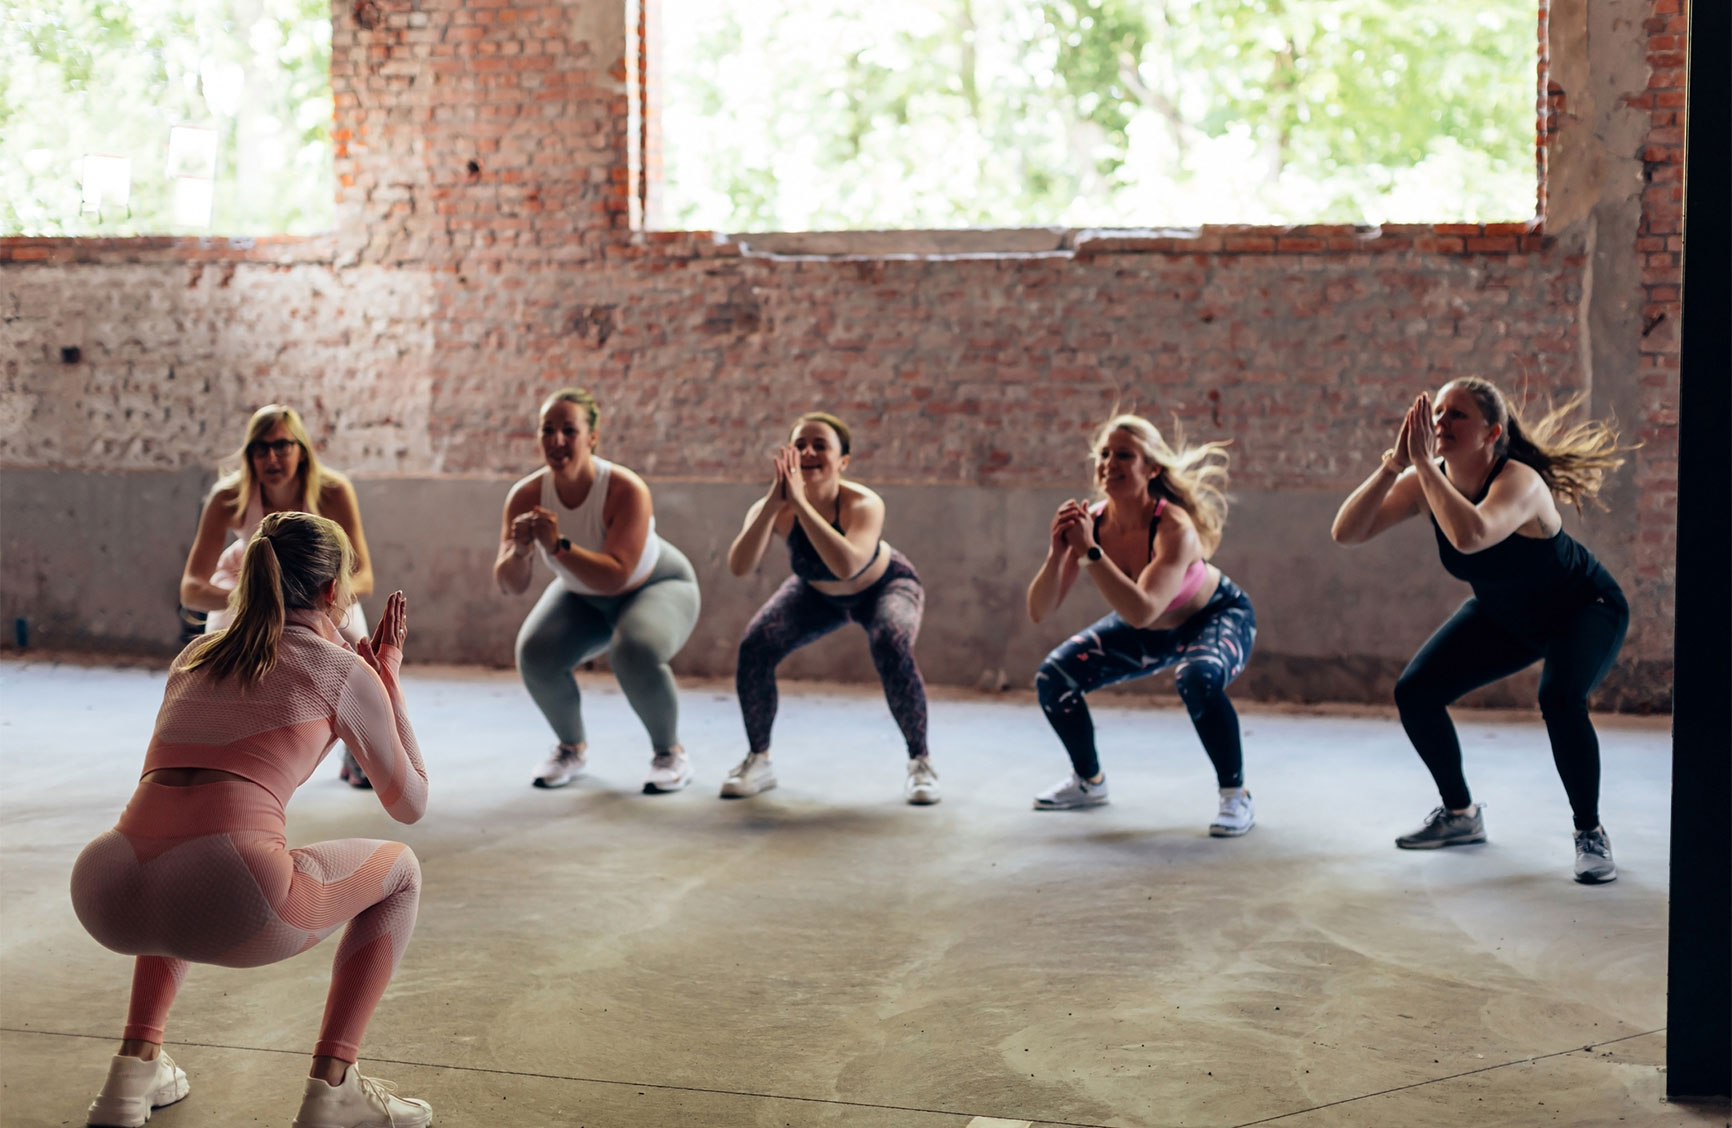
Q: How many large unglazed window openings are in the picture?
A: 2